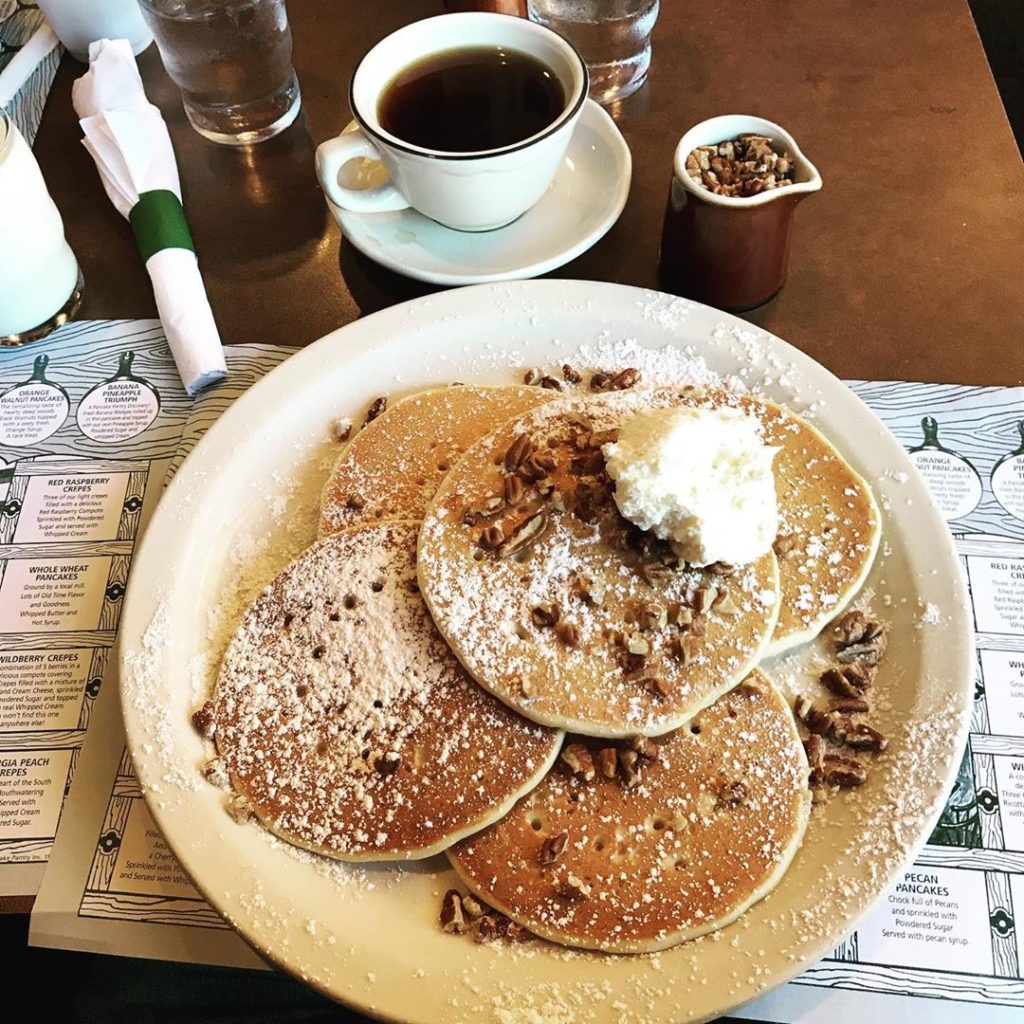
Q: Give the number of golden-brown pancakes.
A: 5